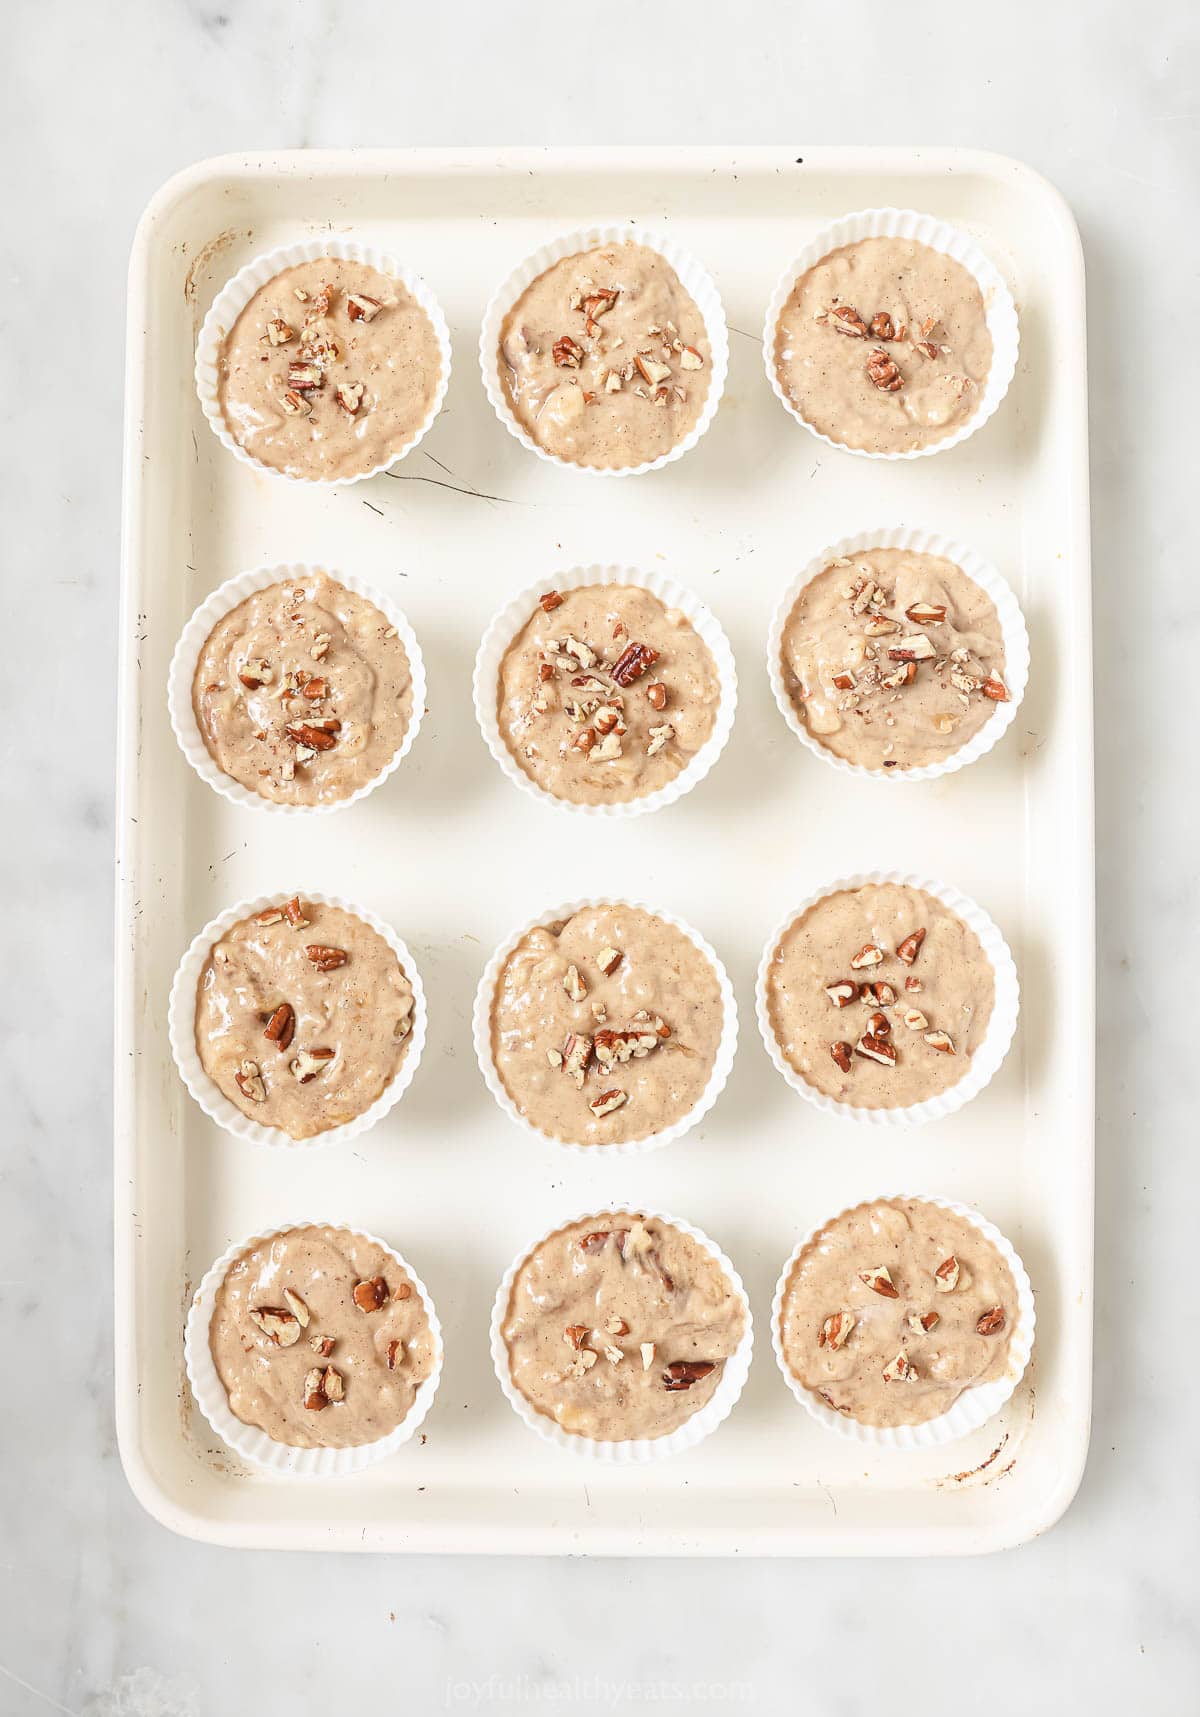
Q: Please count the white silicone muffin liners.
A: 12